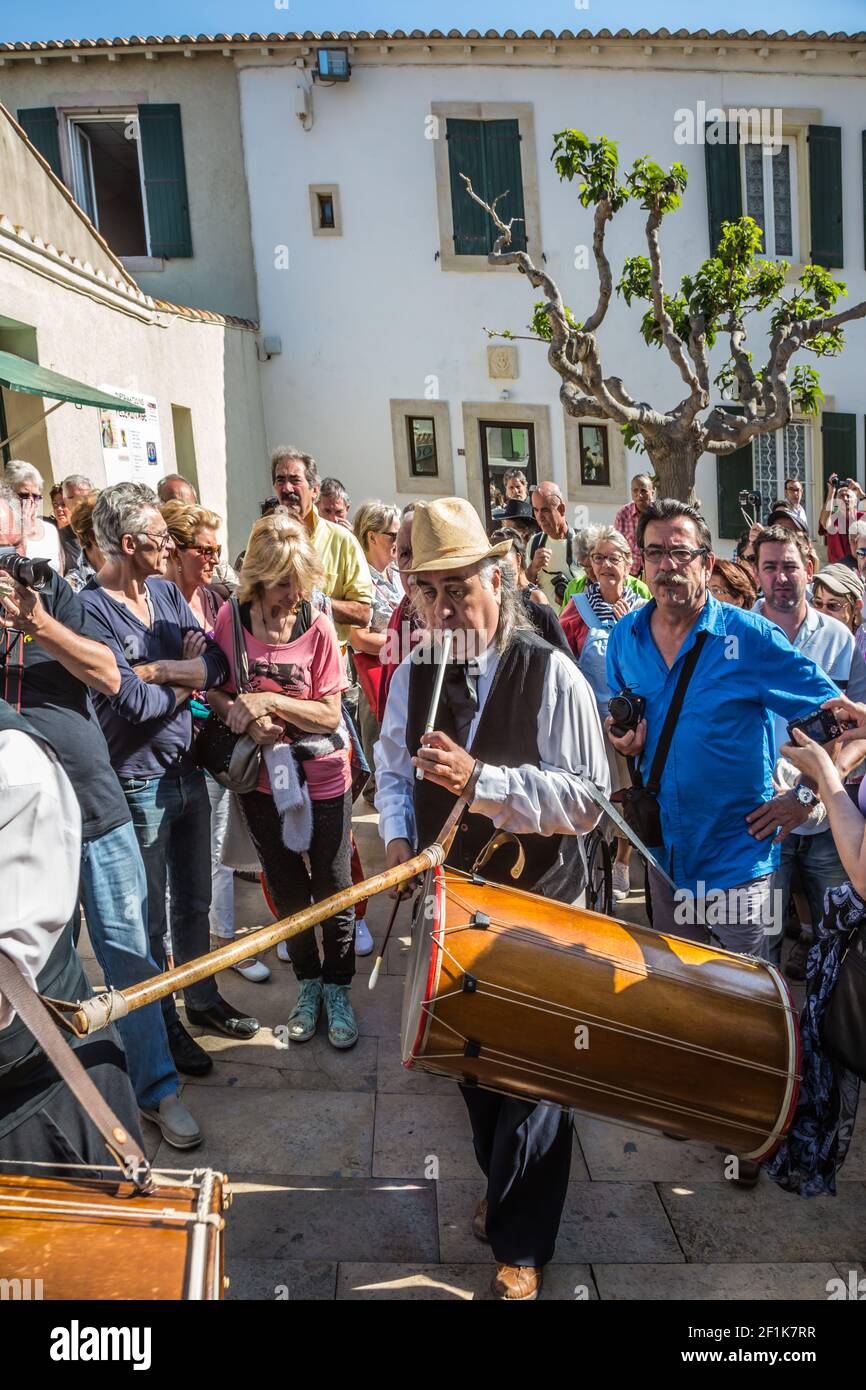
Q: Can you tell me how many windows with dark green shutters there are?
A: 4